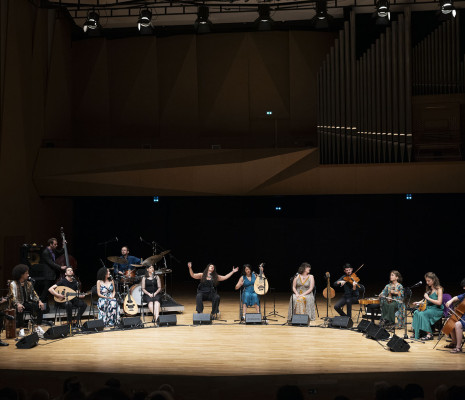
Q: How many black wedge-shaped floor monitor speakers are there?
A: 12